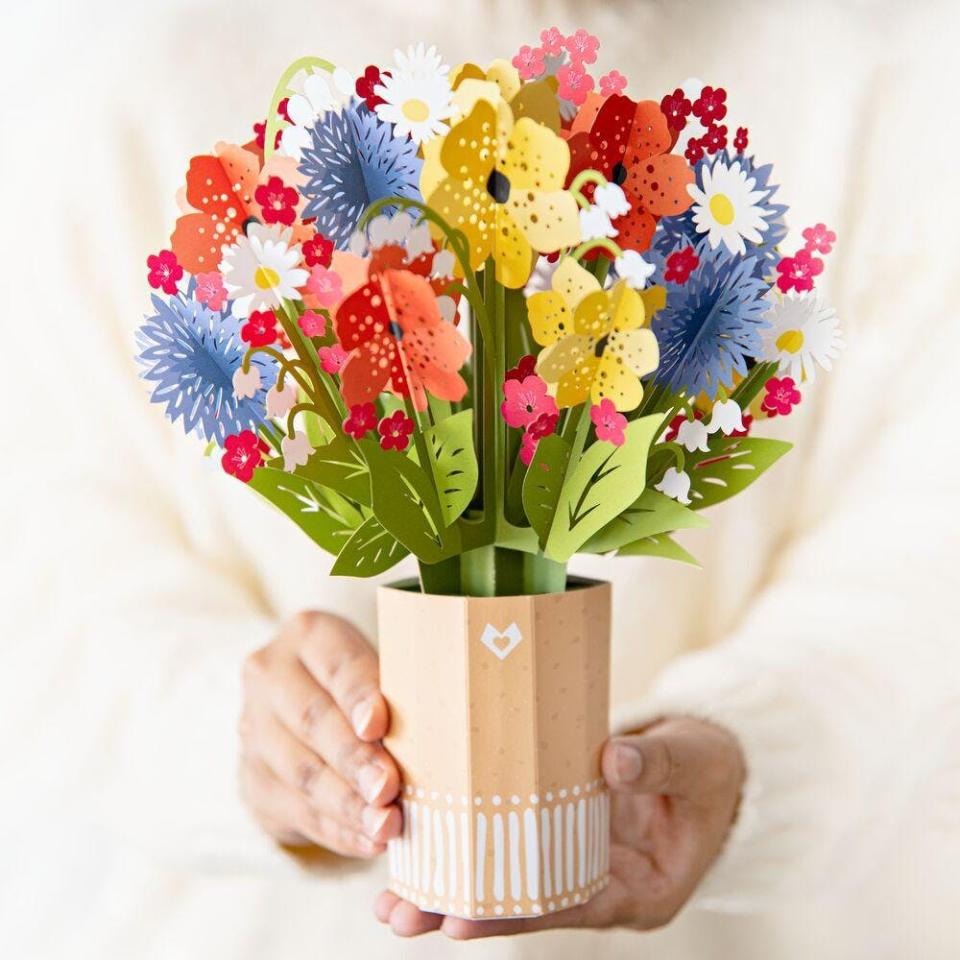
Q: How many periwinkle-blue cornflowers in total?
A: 4